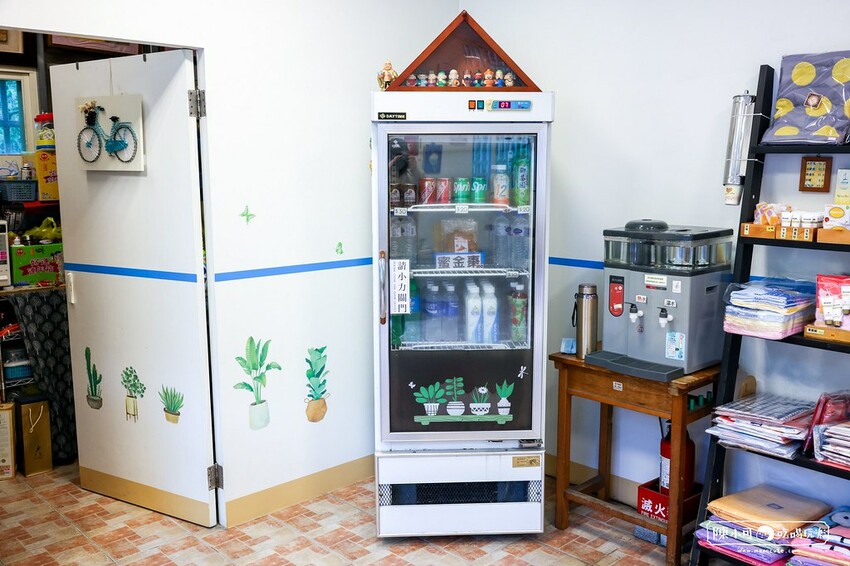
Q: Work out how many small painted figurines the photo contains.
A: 11